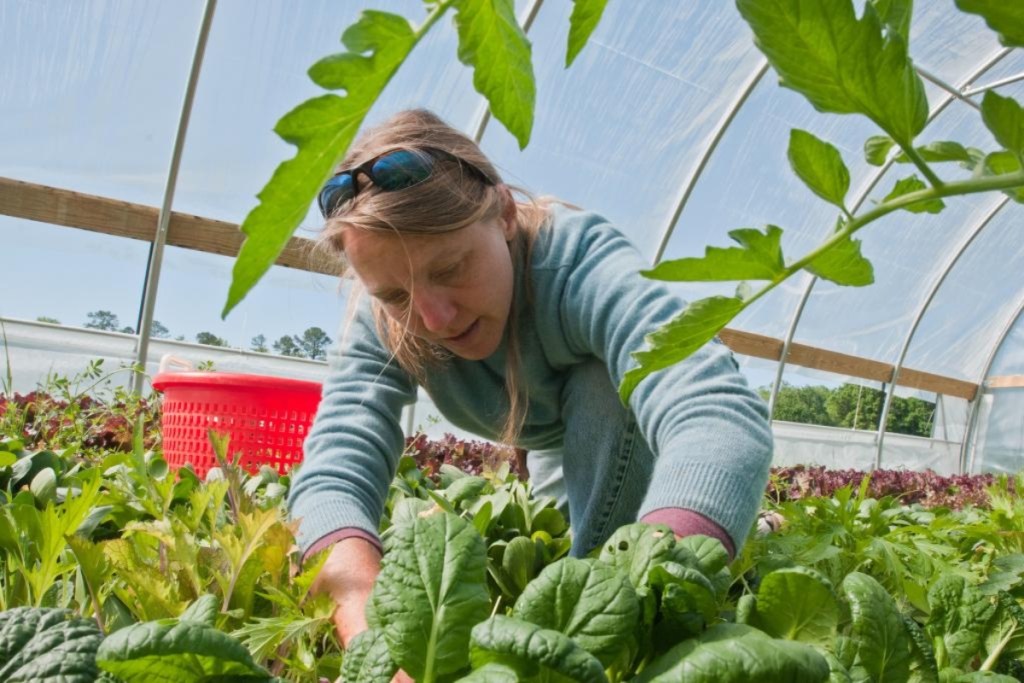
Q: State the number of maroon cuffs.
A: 2